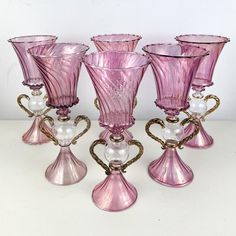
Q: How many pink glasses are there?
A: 6